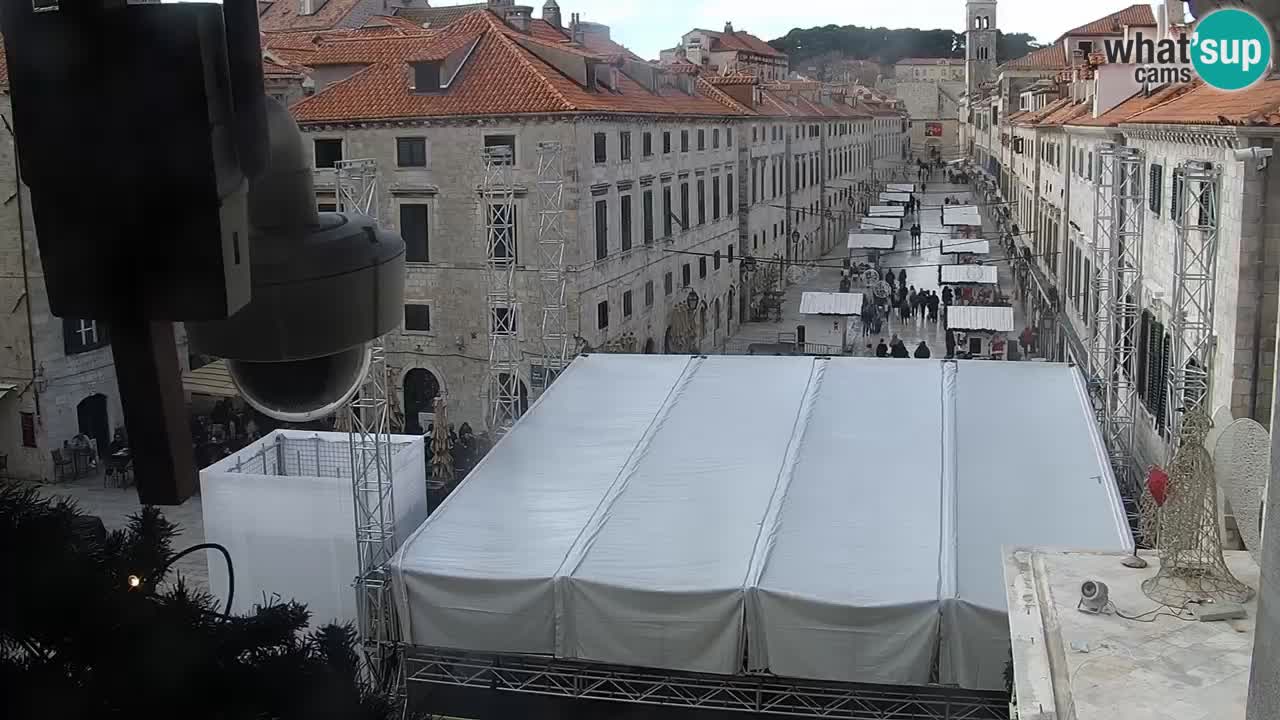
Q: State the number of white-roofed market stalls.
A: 11